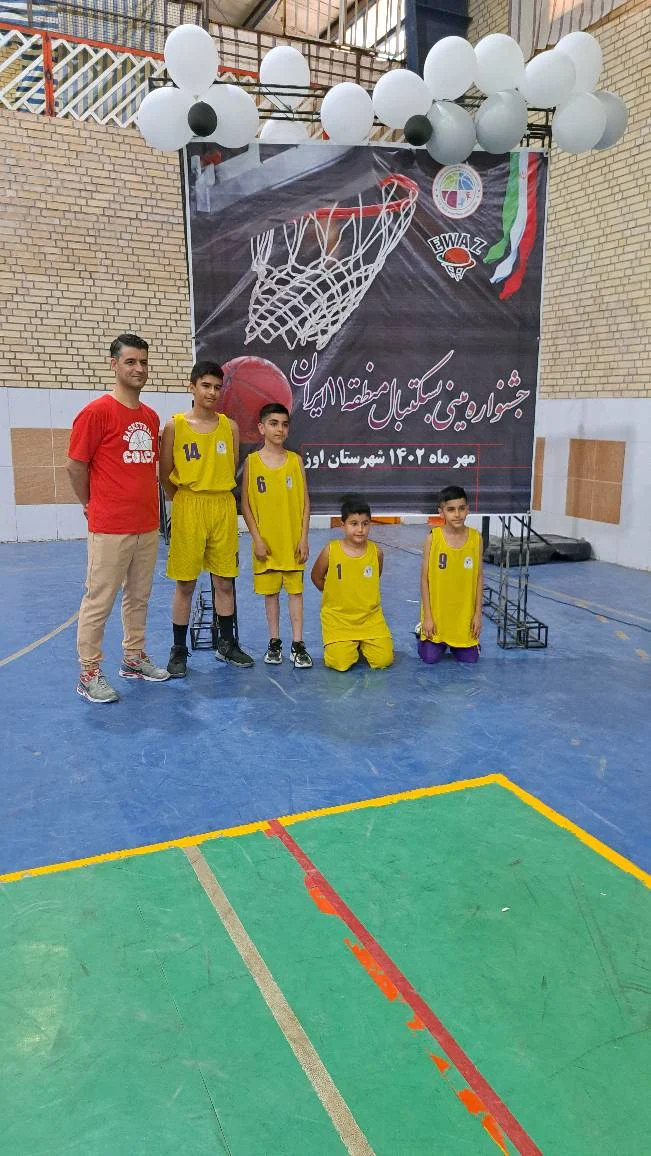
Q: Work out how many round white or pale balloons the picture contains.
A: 15